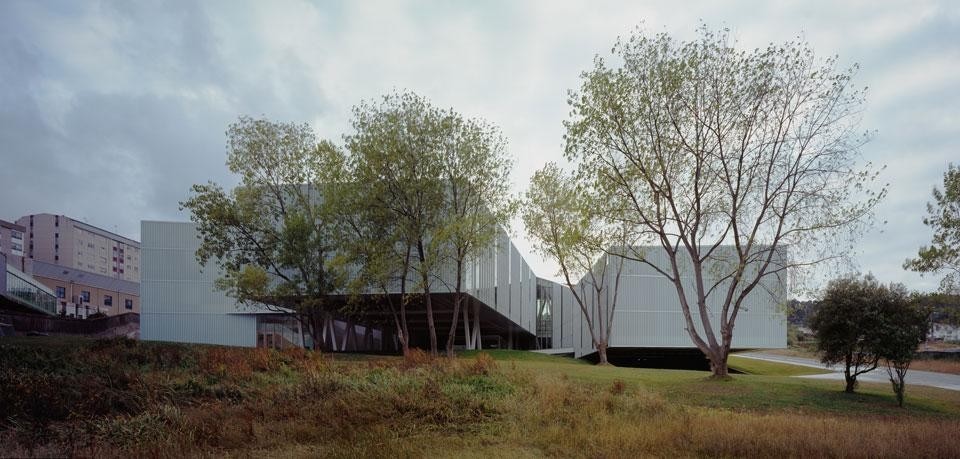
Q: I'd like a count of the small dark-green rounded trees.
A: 2